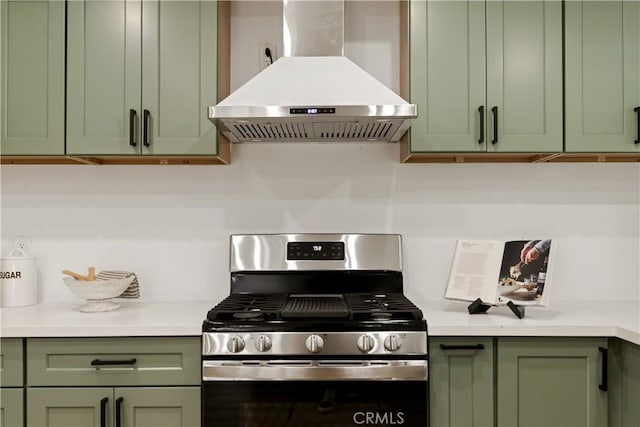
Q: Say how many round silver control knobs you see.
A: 5